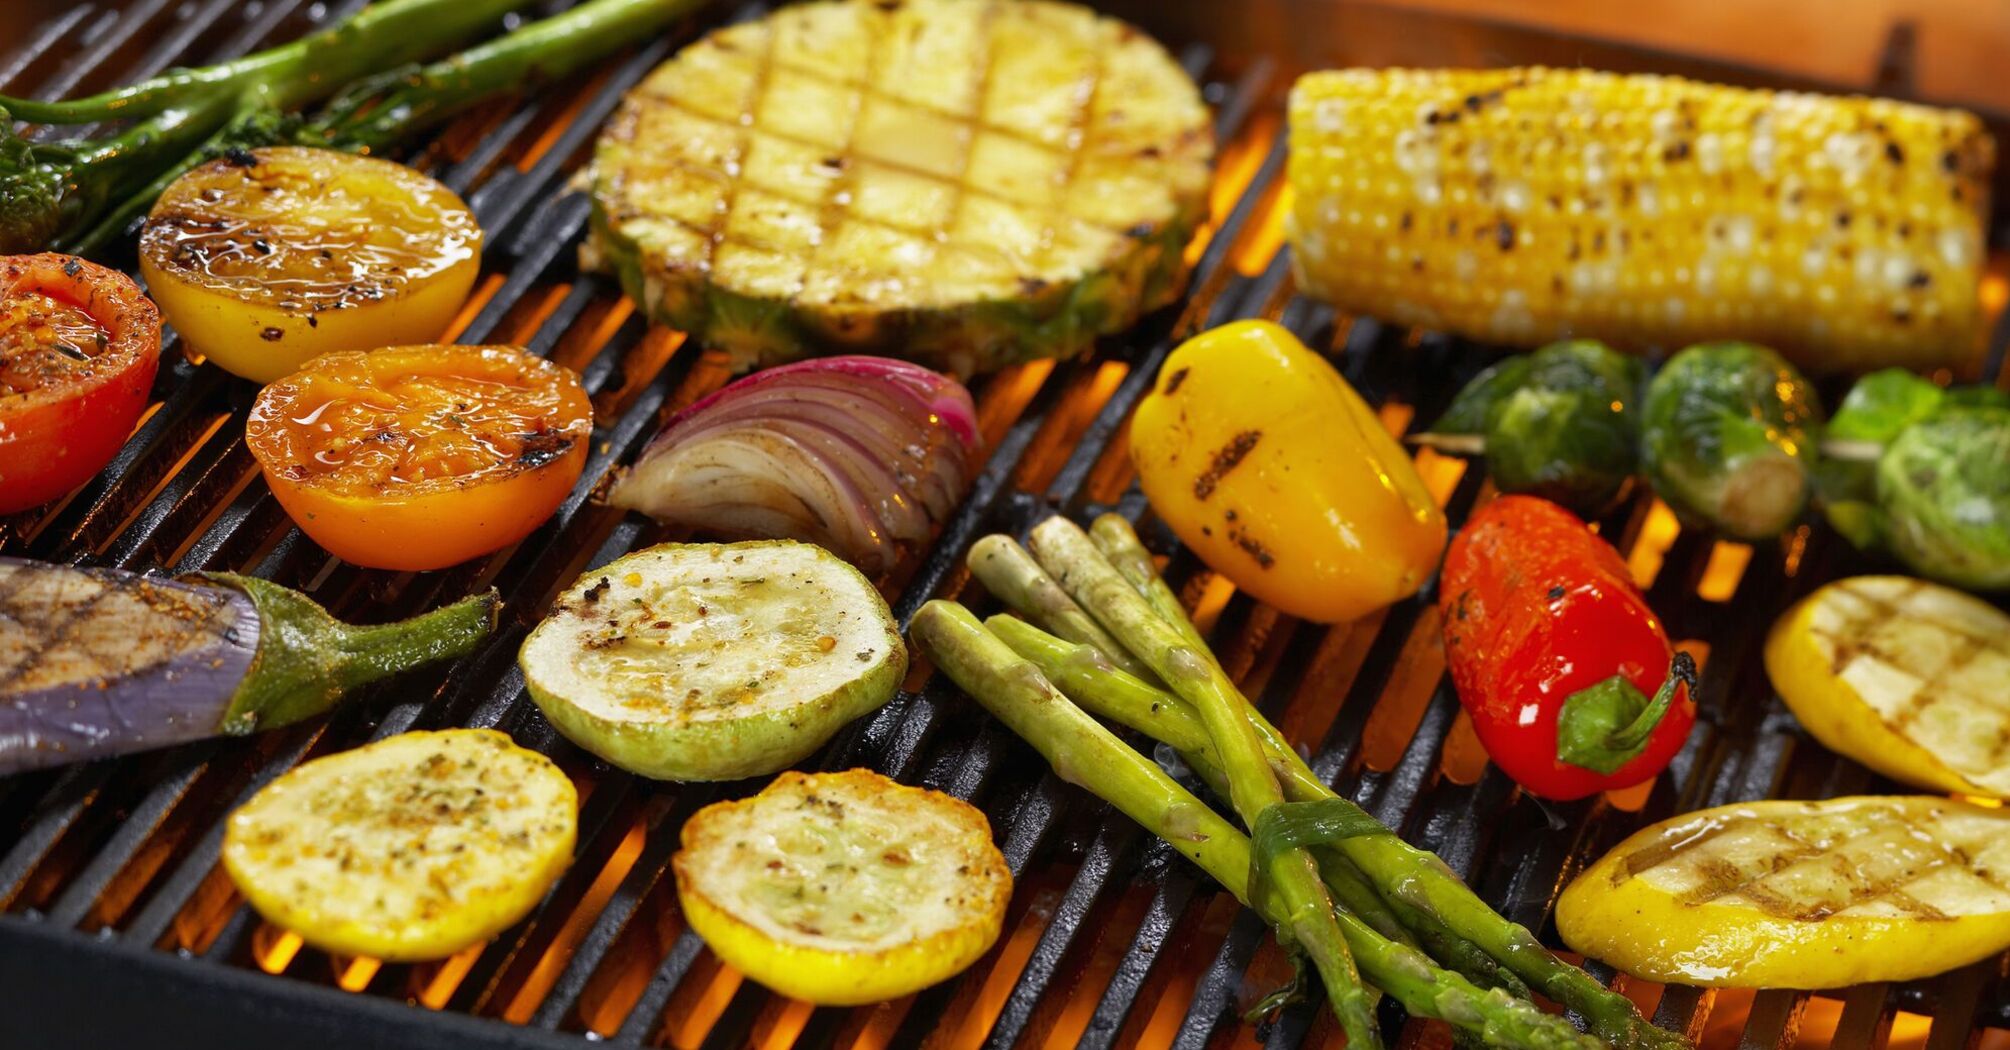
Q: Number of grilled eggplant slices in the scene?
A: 1